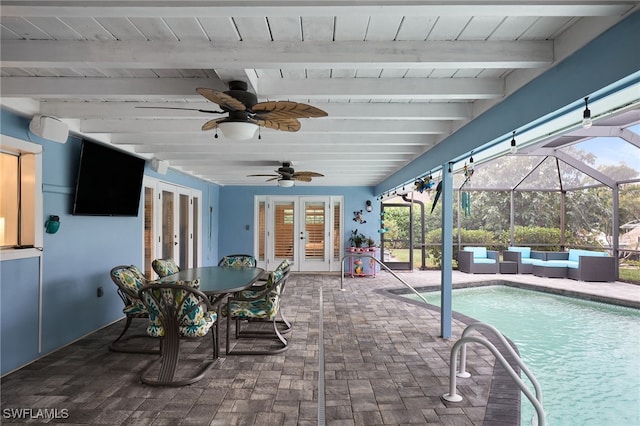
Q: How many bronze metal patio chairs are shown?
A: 6